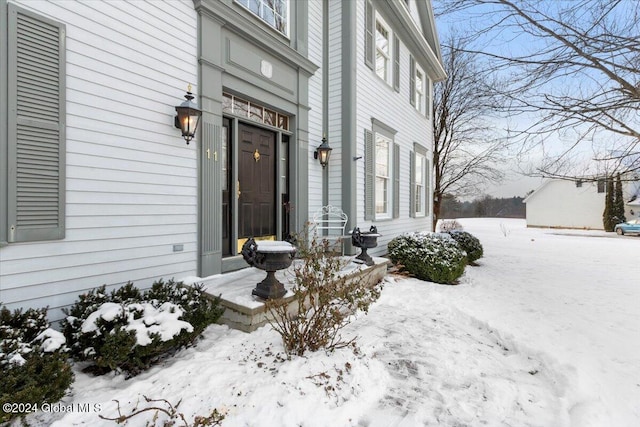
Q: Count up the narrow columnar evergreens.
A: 2